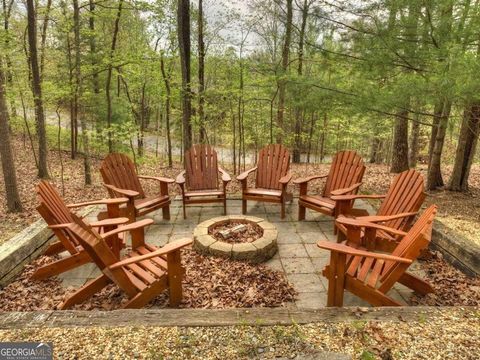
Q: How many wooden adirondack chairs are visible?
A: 8